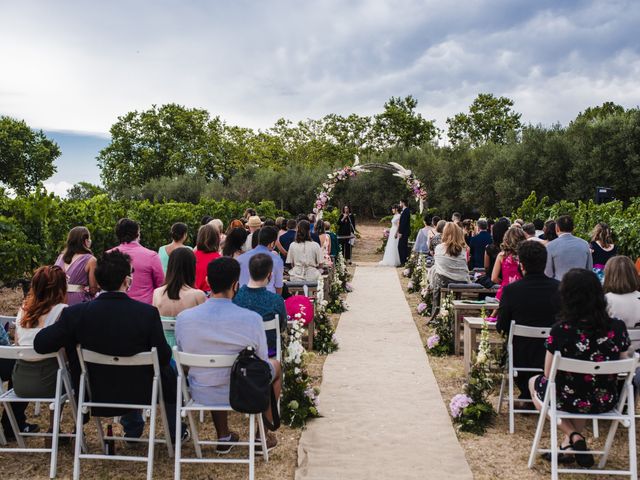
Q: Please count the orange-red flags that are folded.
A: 0